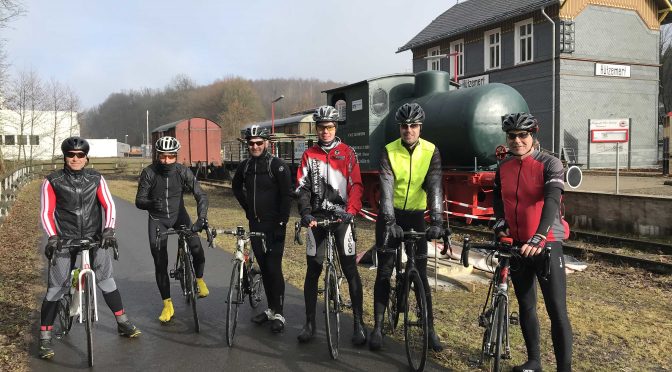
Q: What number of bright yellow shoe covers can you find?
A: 2